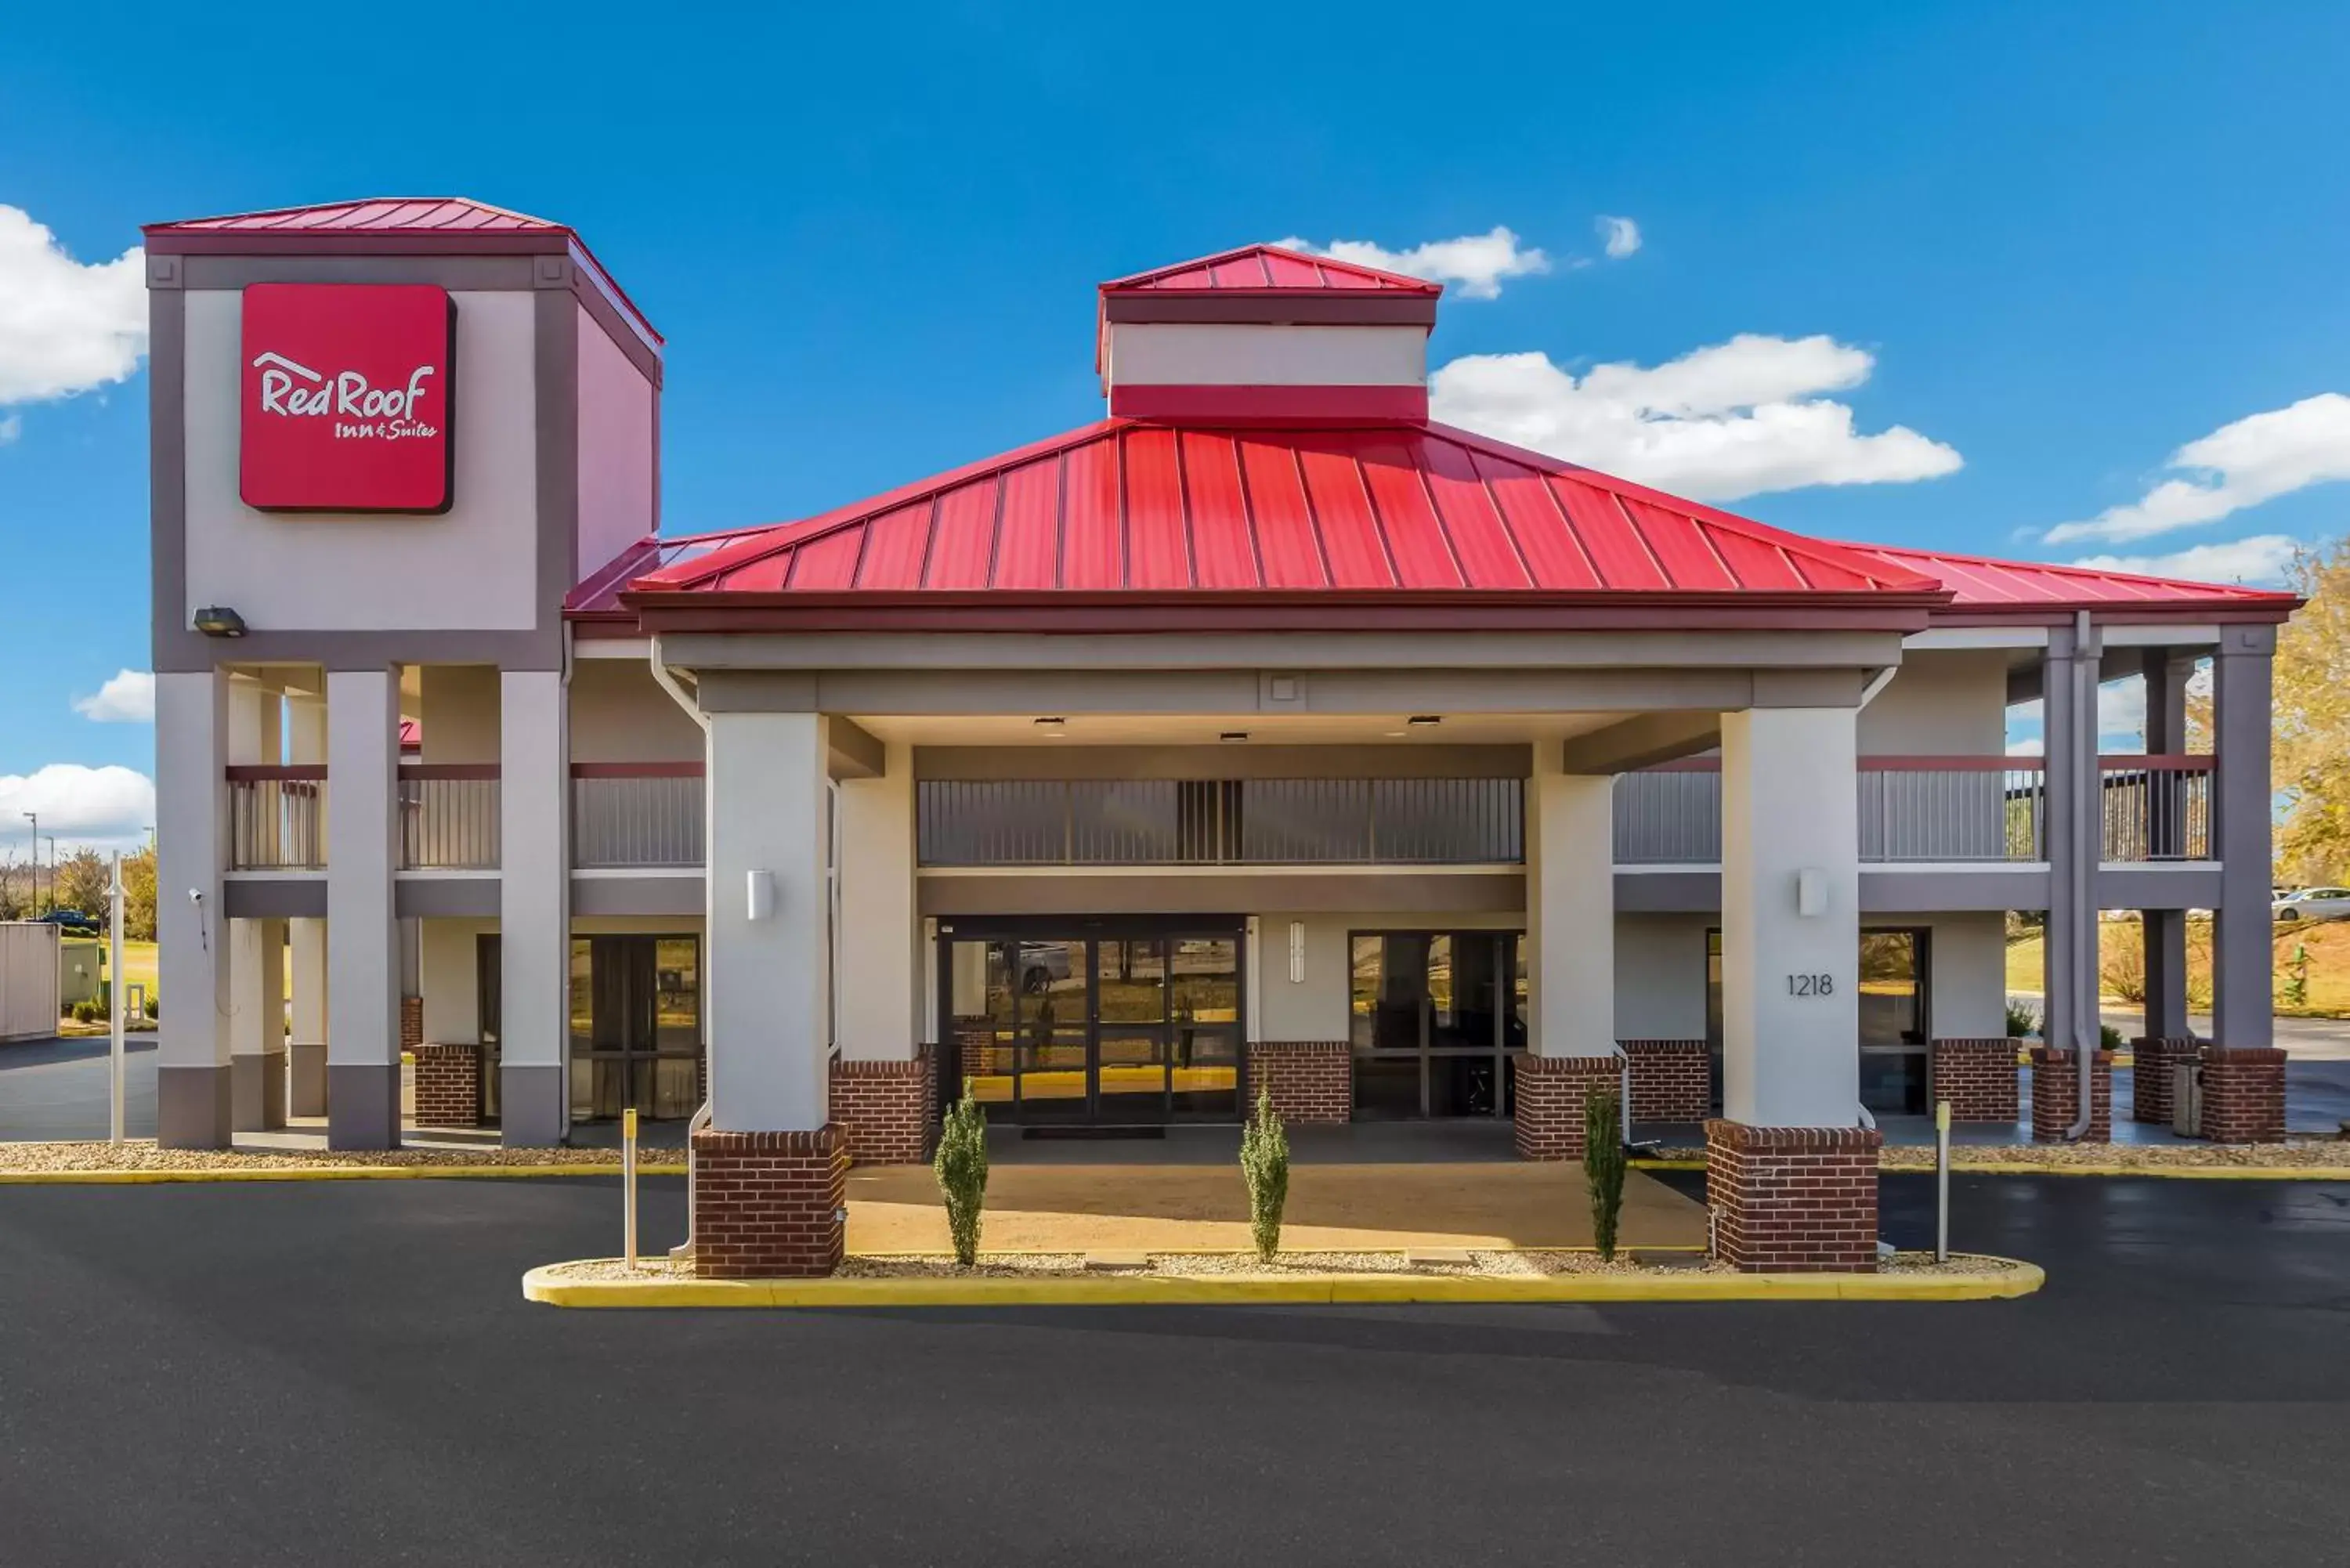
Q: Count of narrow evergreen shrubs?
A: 3